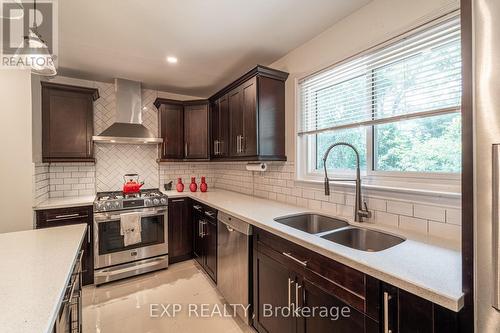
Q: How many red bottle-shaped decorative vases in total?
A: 3